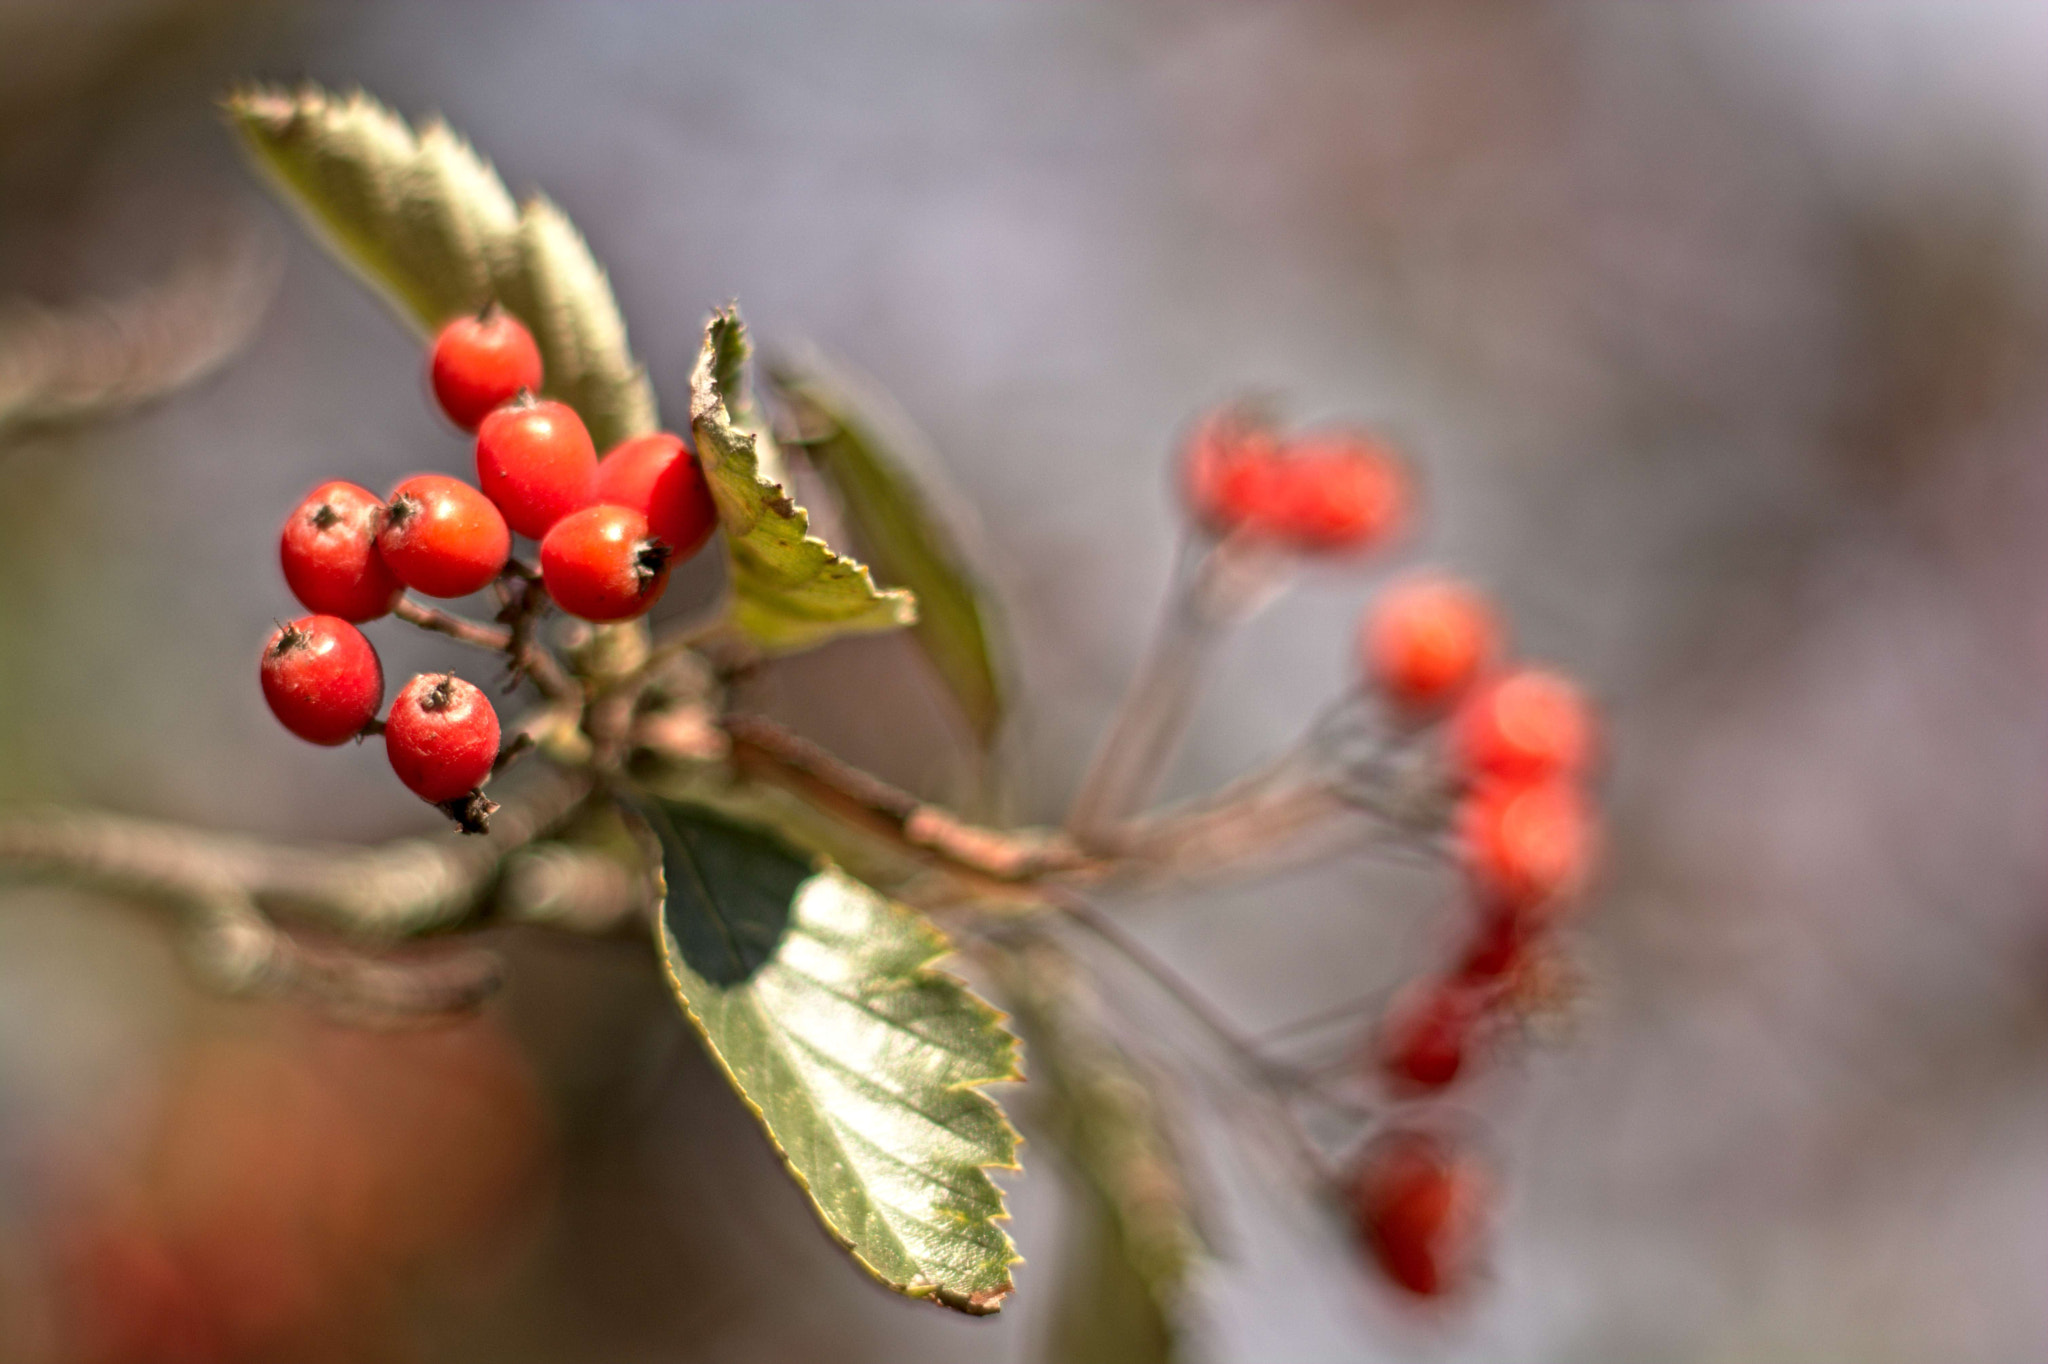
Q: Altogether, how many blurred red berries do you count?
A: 8